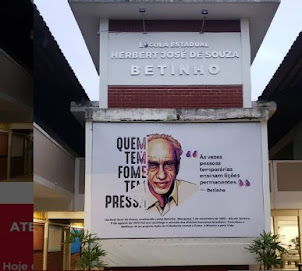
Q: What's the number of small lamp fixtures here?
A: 2